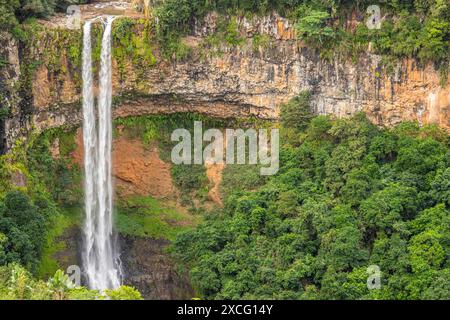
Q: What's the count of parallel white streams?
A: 2